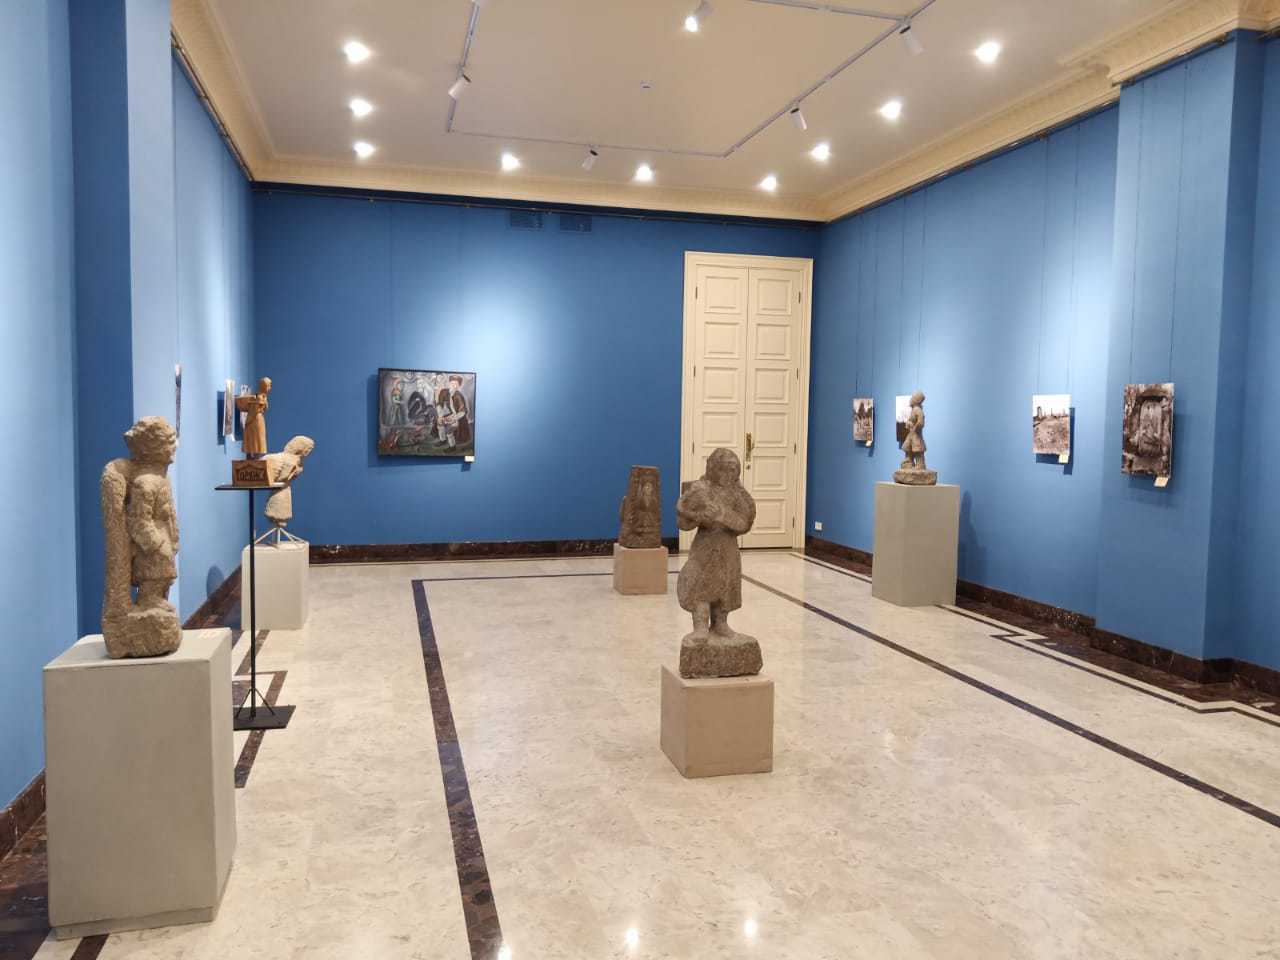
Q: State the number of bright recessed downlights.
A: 9